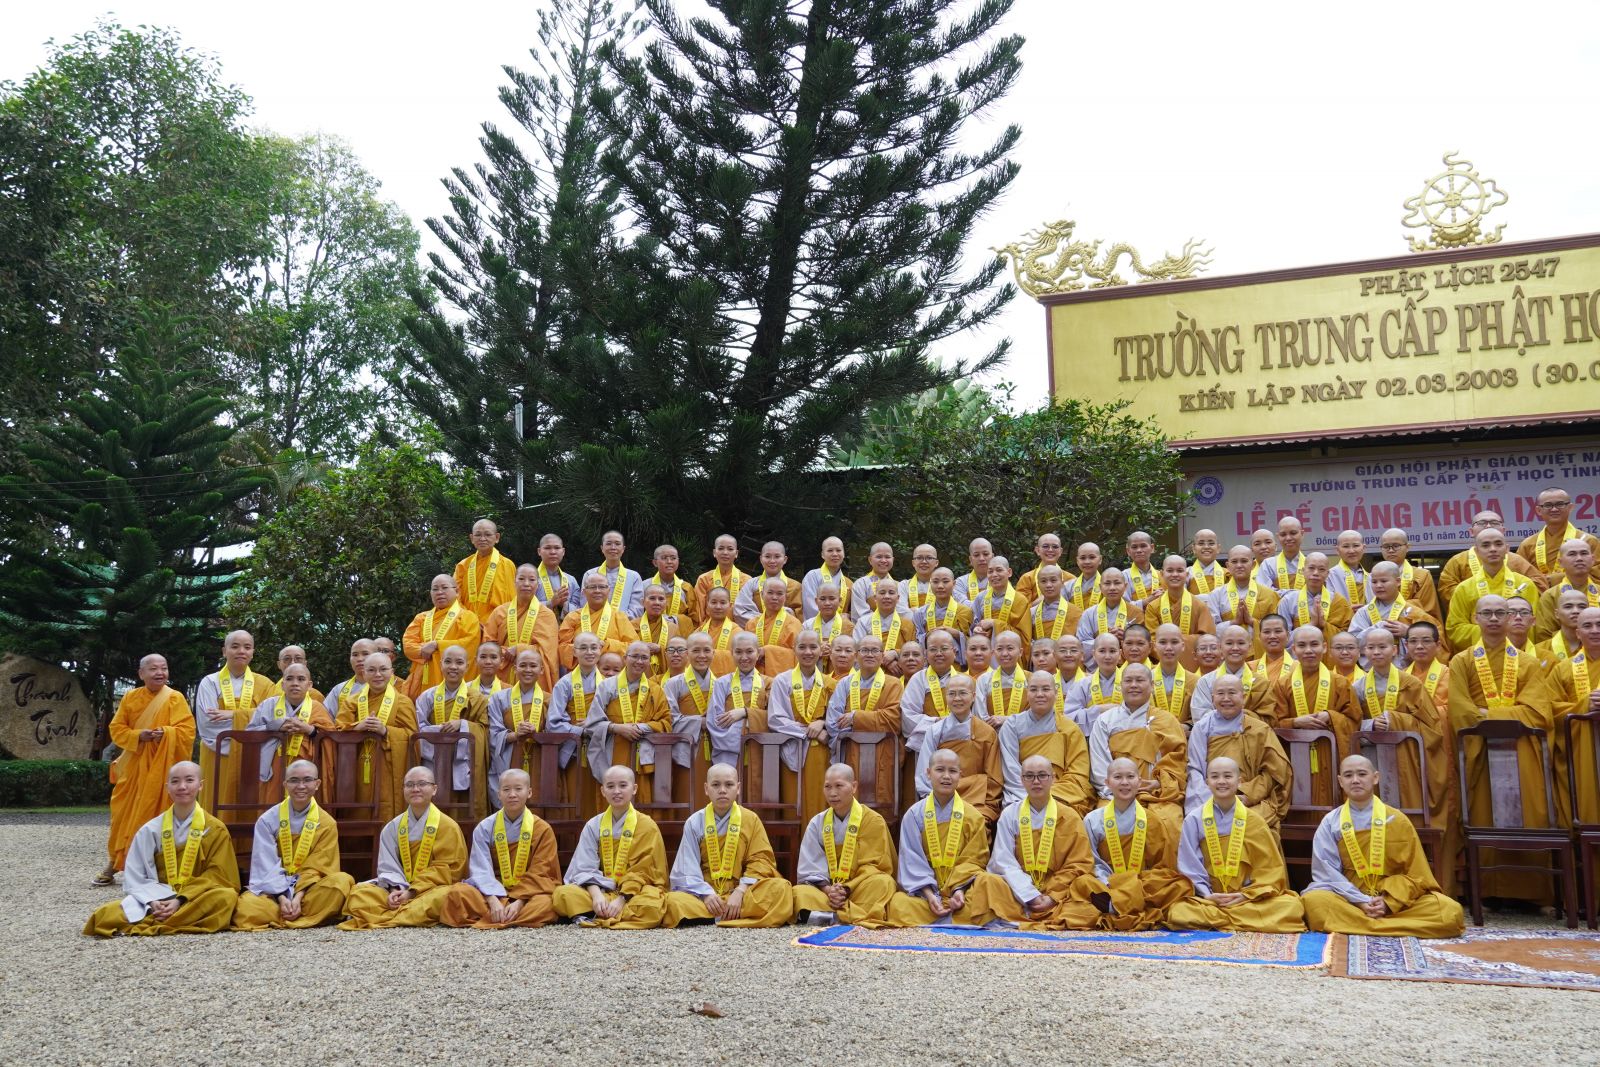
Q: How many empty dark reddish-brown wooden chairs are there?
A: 11